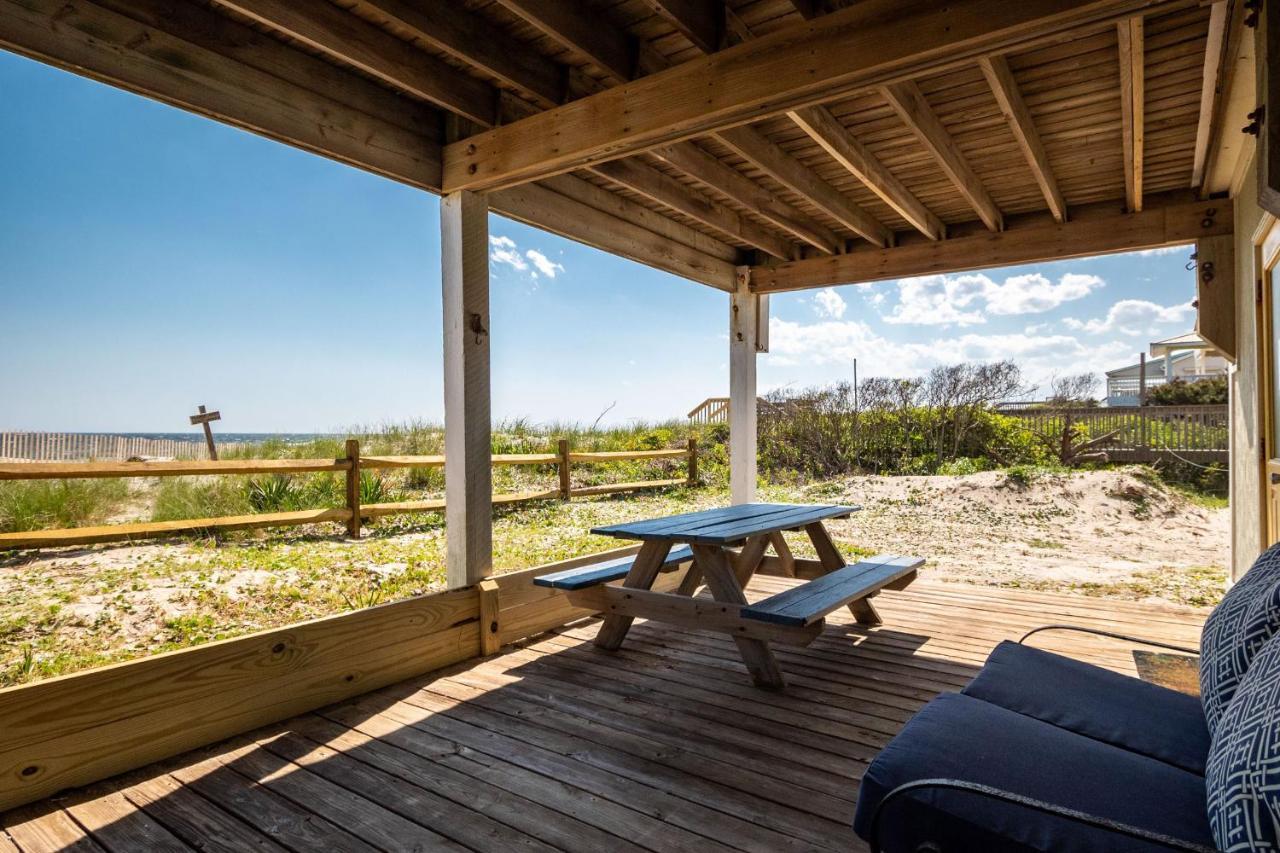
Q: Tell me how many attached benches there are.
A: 2